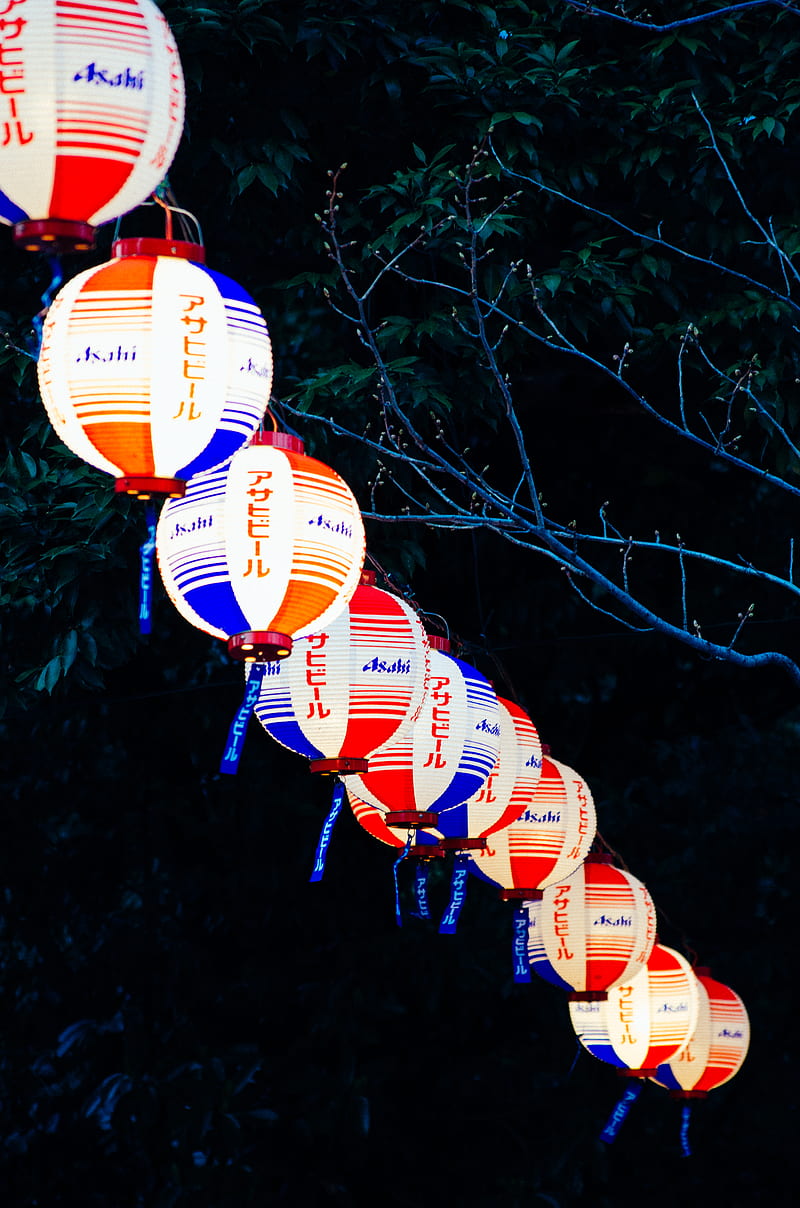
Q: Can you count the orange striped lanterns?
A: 2